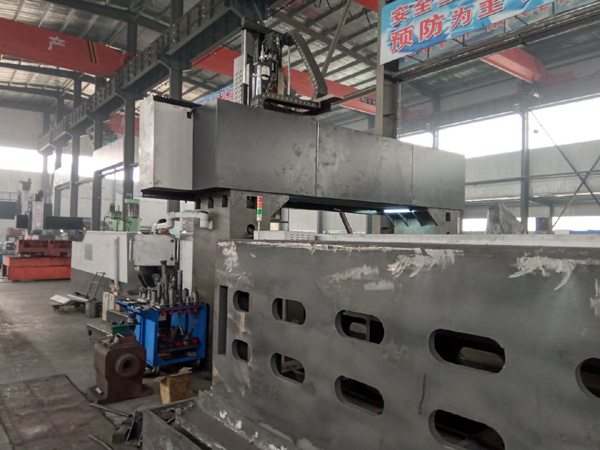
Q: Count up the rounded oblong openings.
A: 9